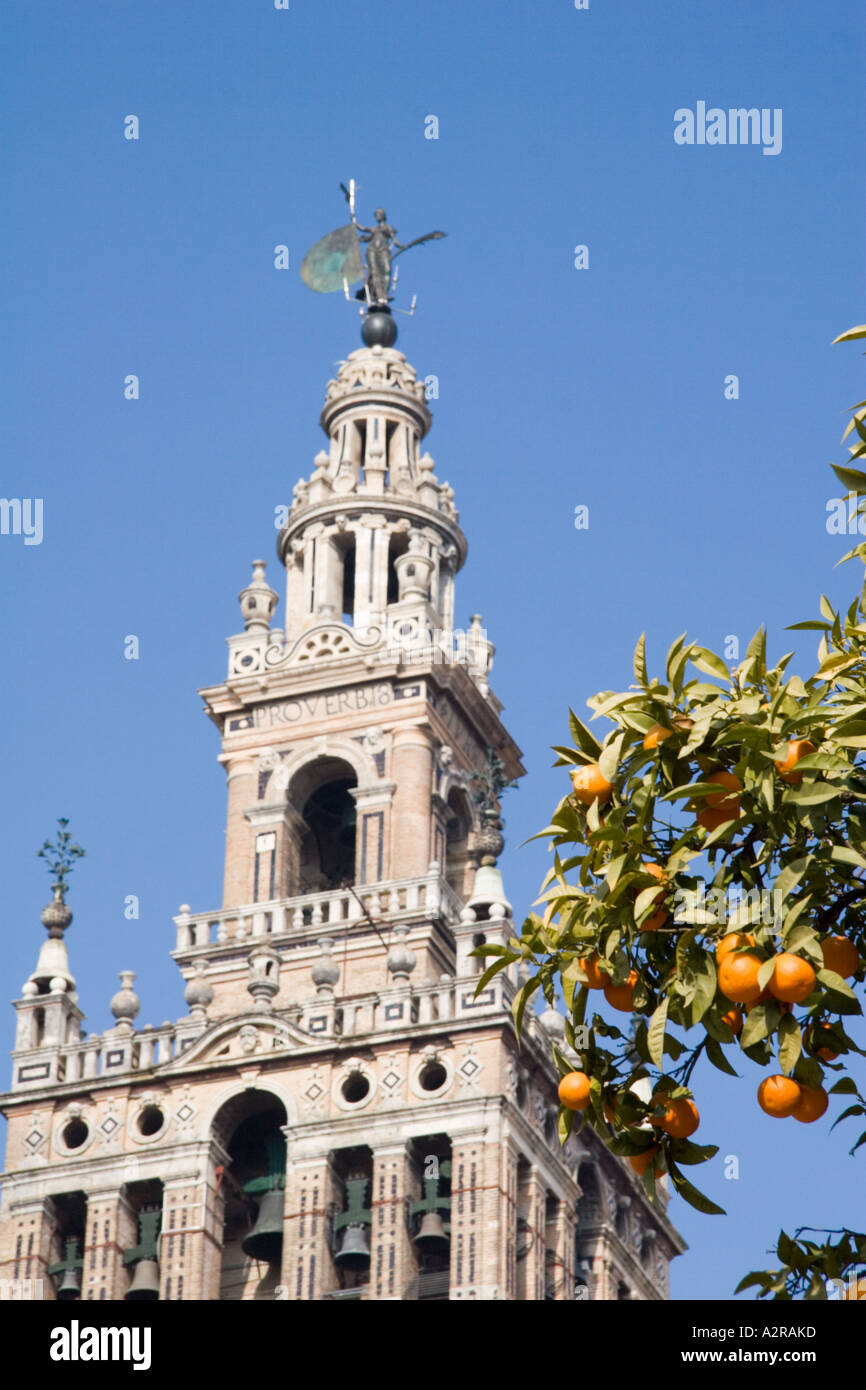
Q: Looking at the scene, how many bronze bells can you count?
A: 5